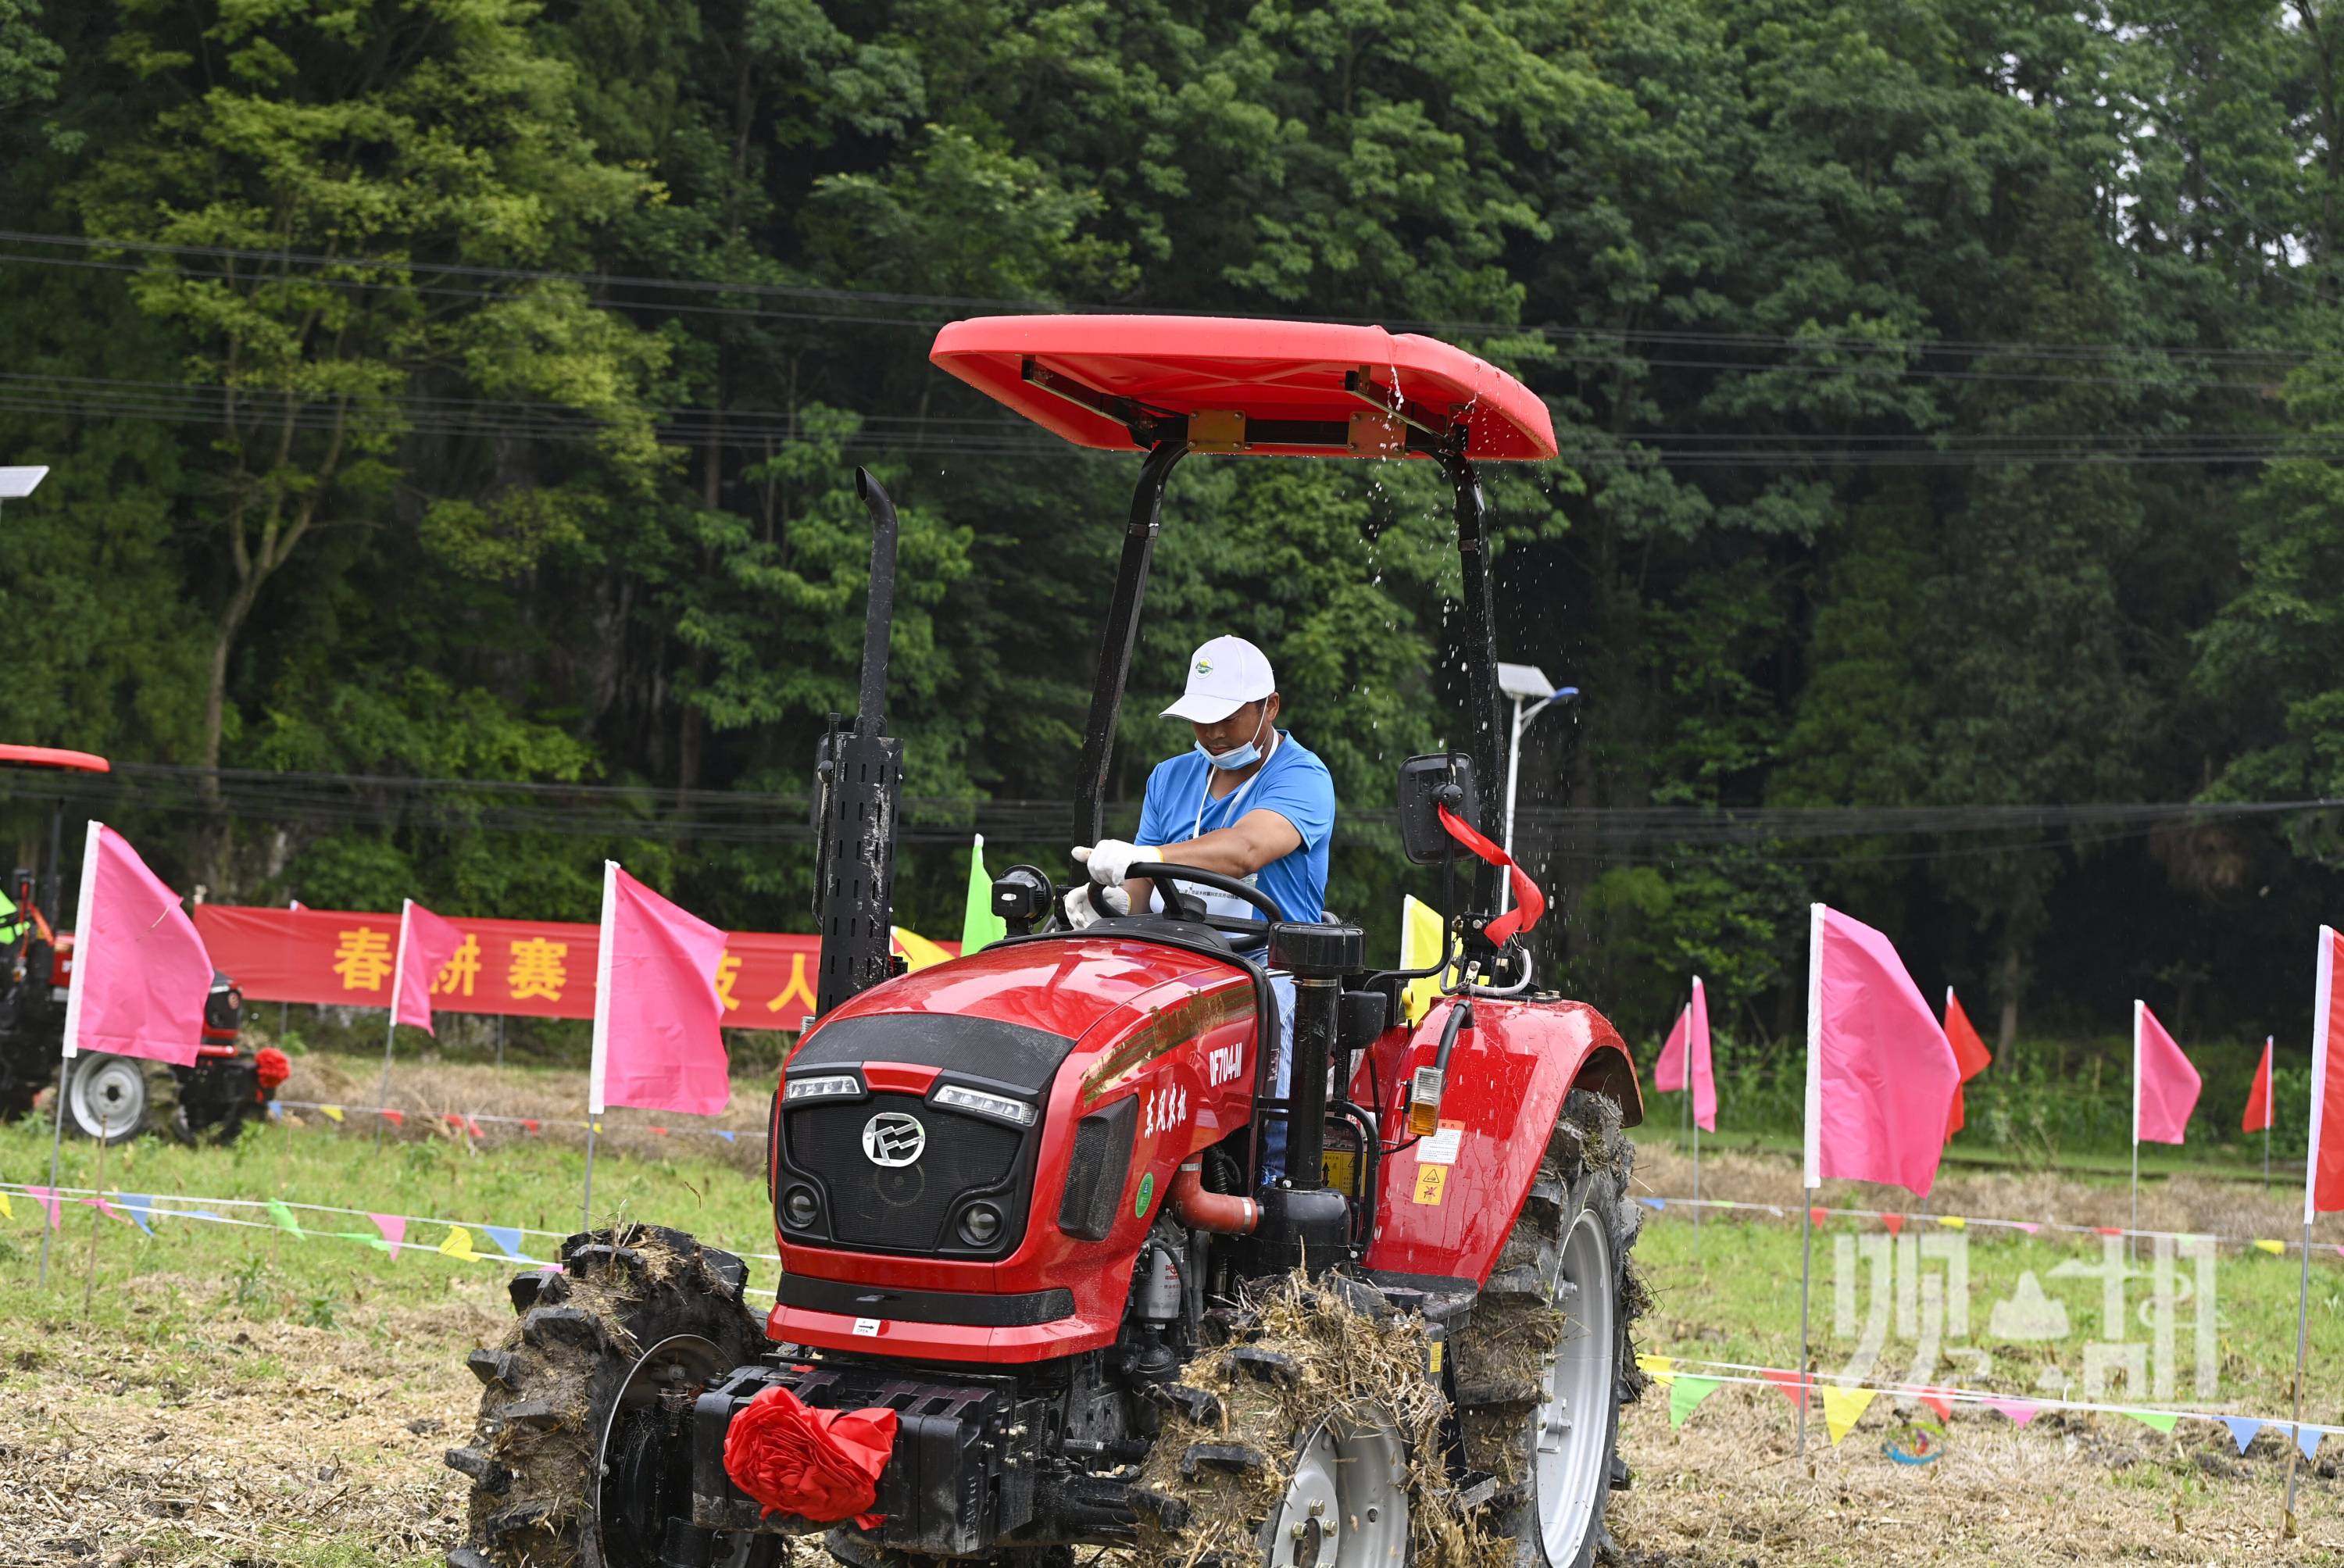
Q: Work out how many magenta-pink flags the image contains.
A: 7